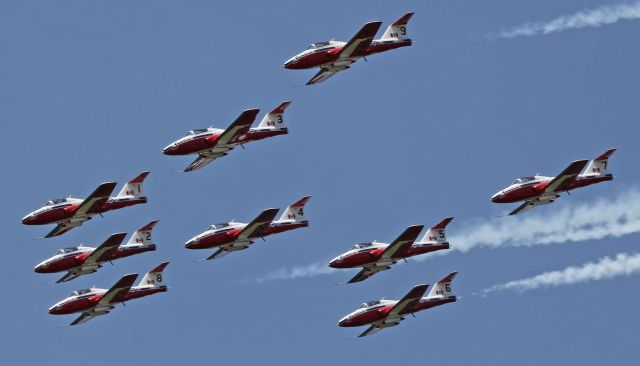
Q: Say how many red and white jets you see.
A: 9